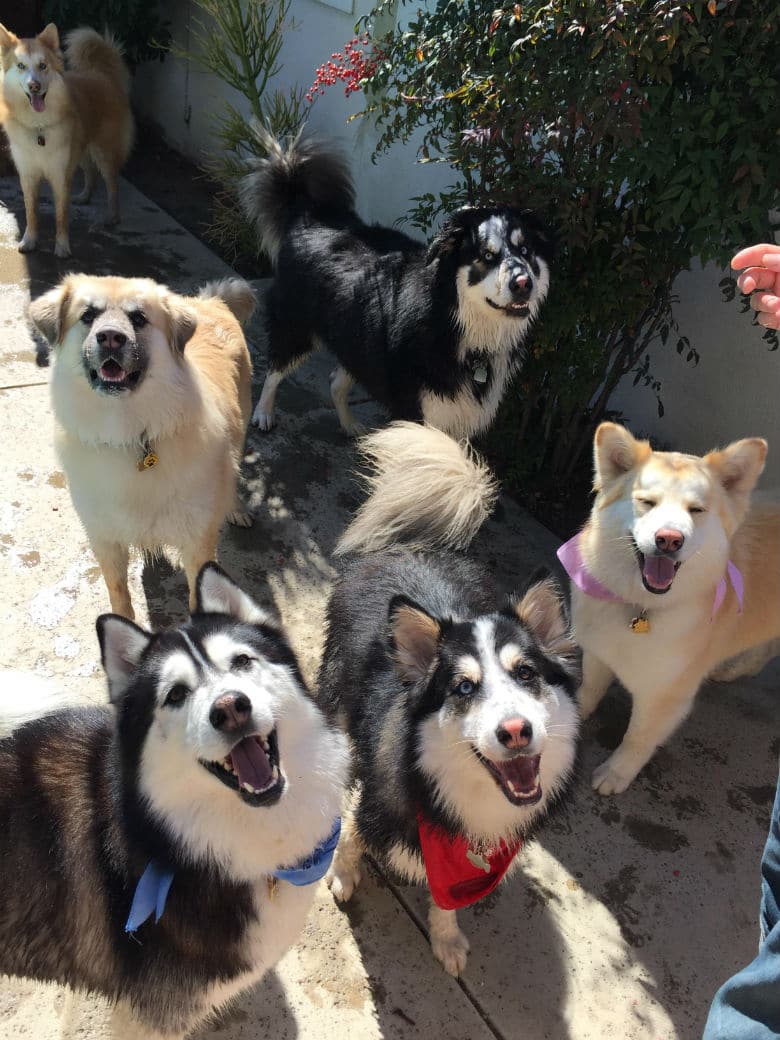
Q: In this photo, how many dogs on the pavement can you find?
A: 6